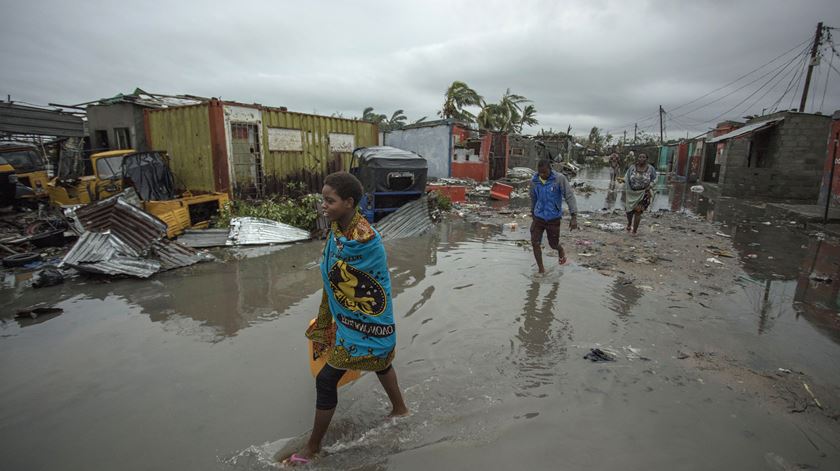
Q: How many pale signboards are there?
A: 2